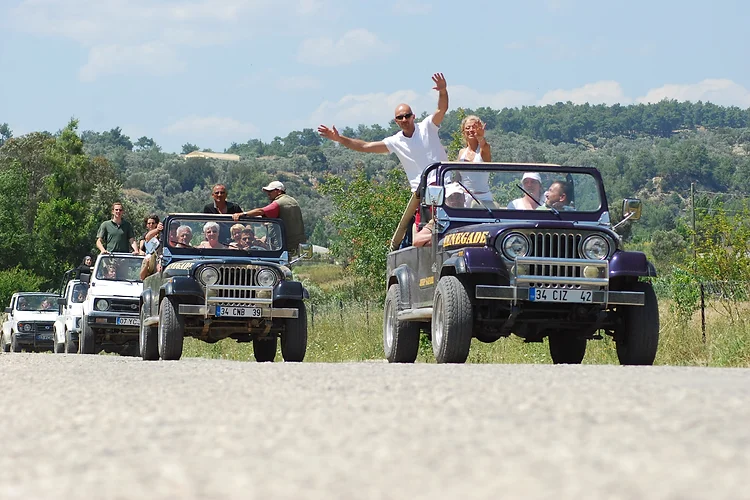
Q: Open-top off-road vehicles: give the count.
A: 5